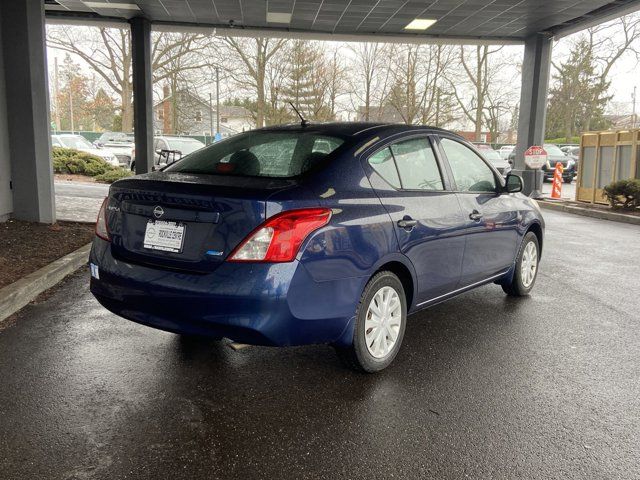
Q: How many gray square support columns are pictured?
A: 3